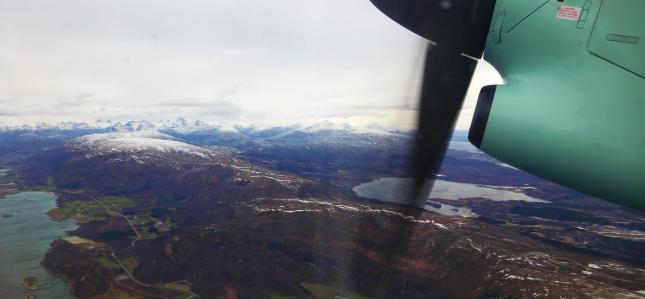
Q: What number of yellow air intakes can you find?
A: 0